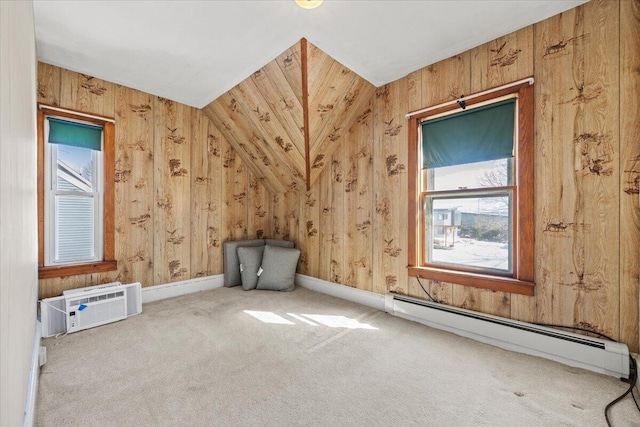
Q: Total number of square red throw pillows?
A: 0